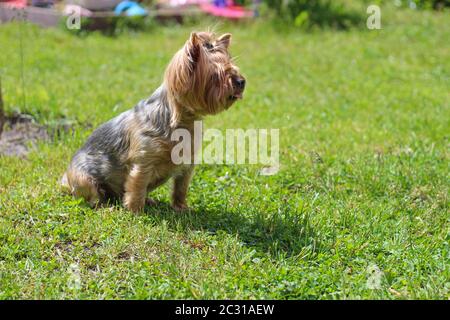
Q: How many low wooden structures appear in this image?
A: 1